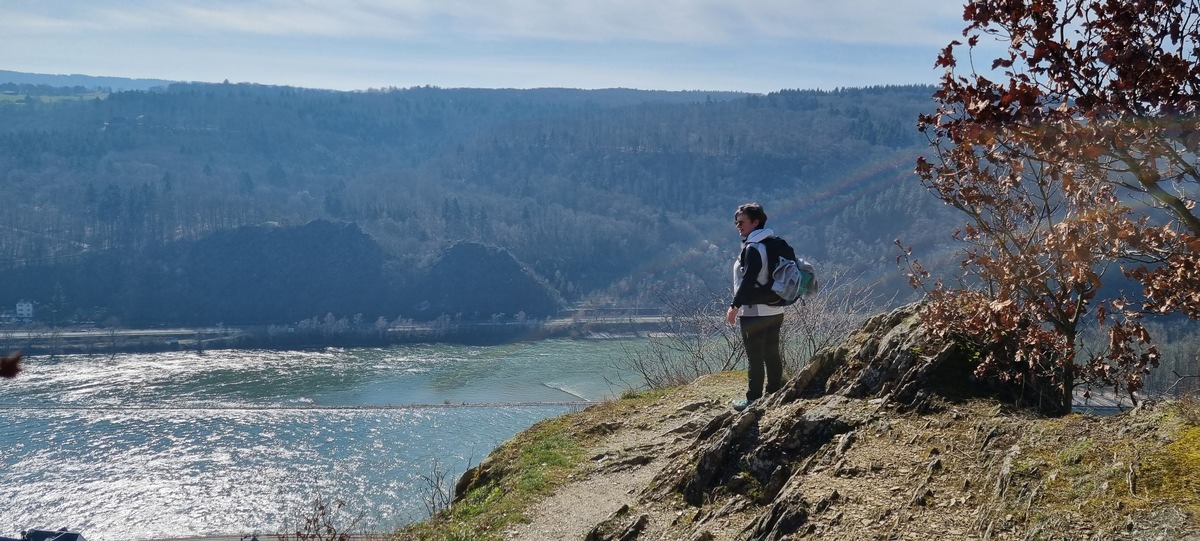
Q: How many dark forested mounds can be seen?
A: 2